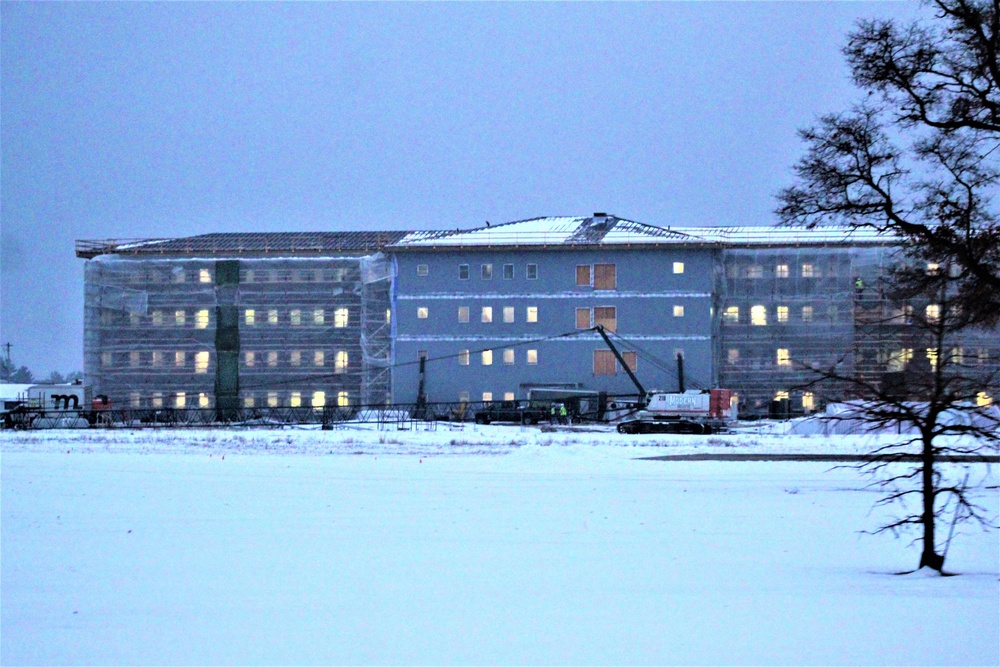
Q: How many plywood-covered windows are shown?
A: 6